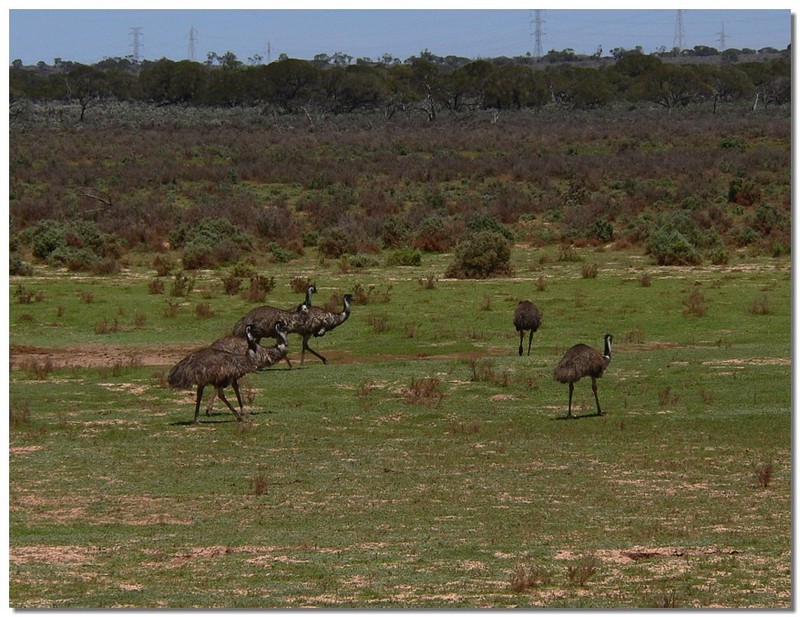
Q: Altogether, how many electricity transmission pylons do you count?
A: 6